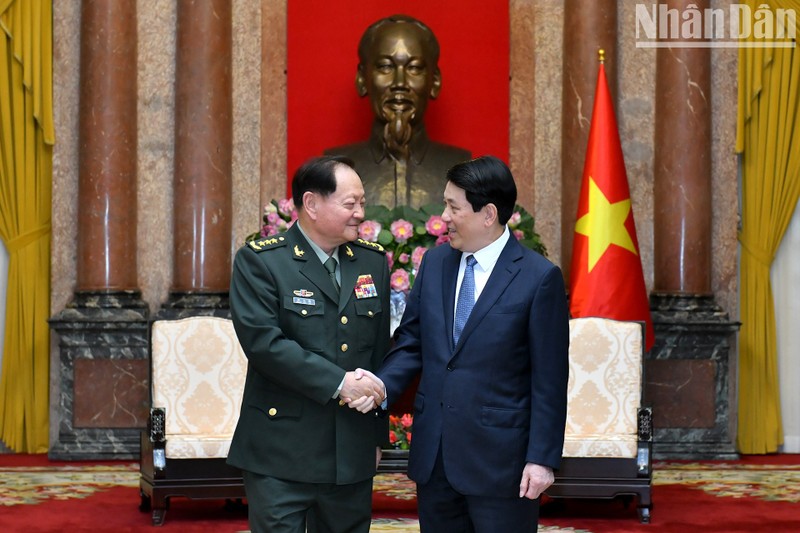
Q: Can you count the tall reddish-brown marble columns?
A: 4